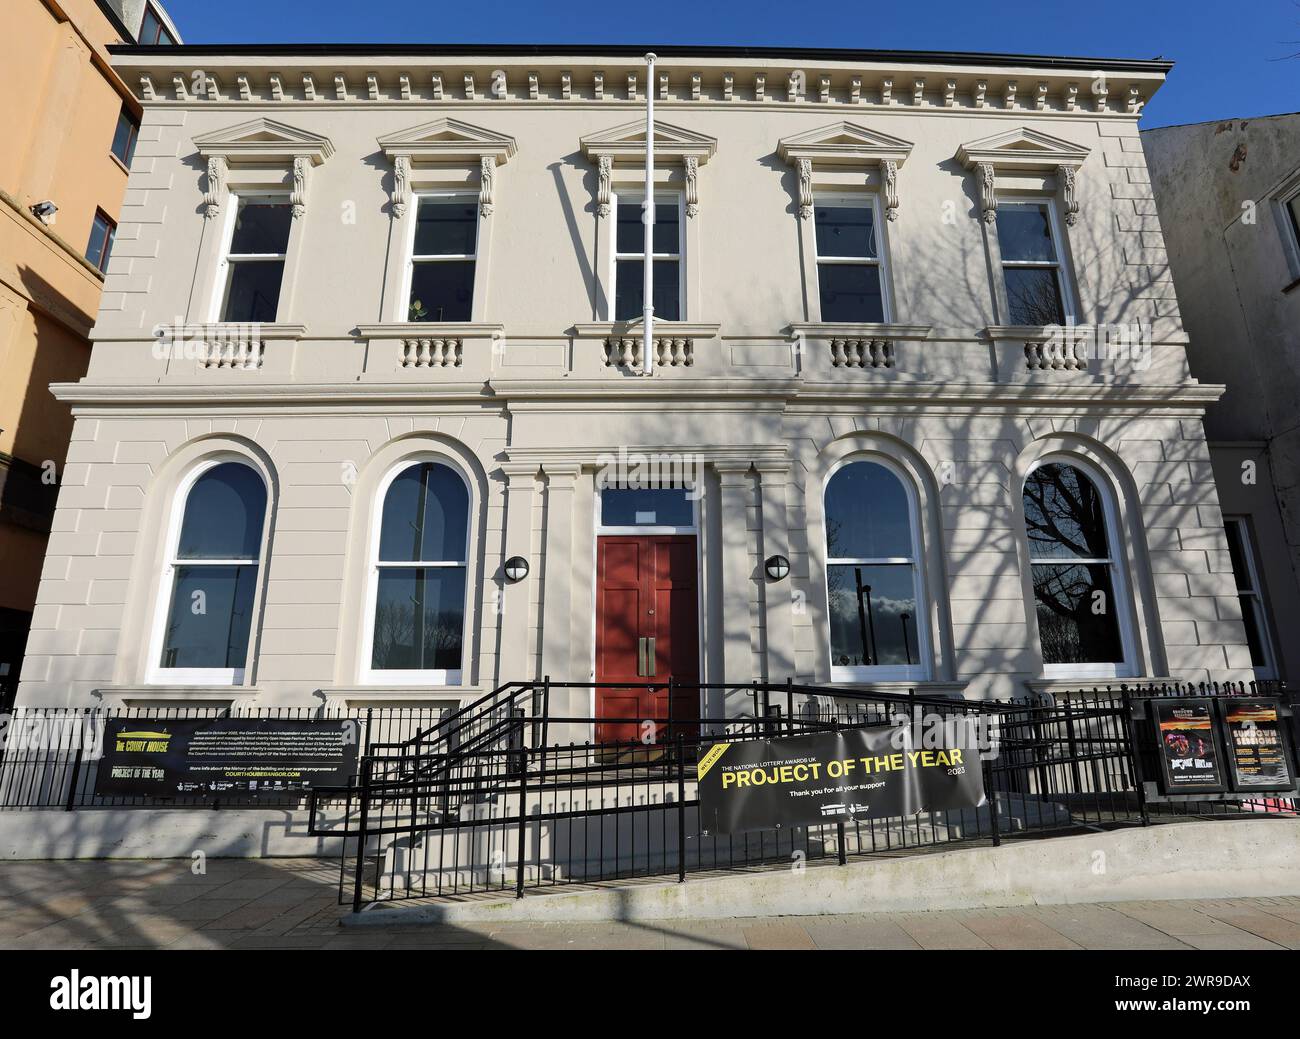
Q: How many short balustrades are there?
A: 5